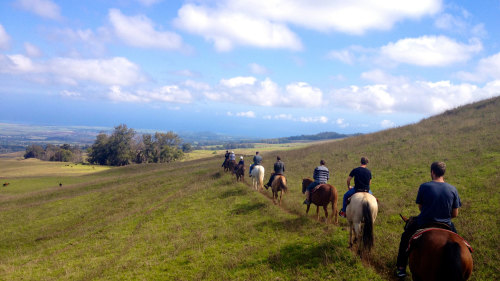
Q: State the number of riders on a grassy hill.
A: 8